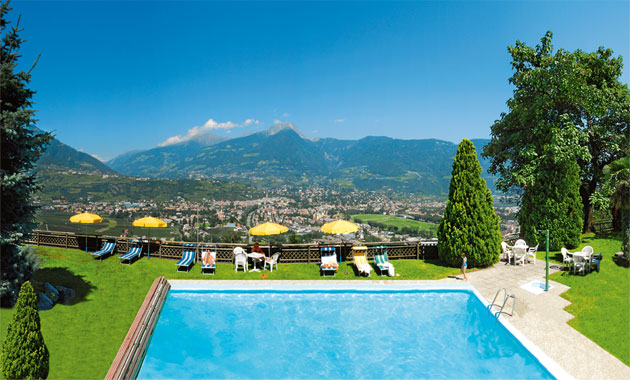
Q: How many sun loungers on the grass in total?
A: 7